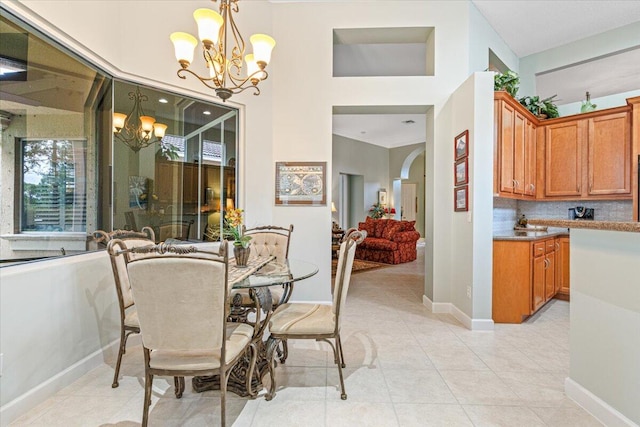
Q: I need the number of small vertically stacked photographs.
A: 3